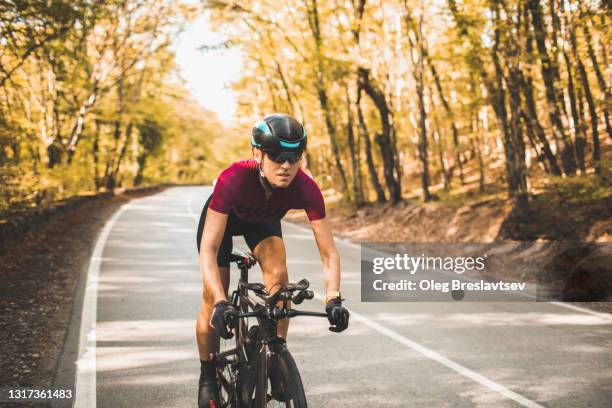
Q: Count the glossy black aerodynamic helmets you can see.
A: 1